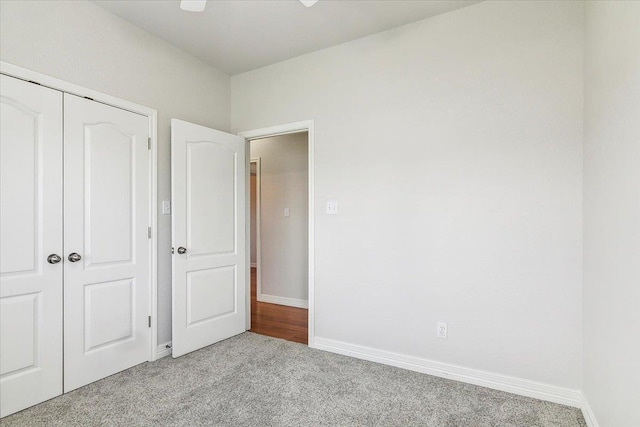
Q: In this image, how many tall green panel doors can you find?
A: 0